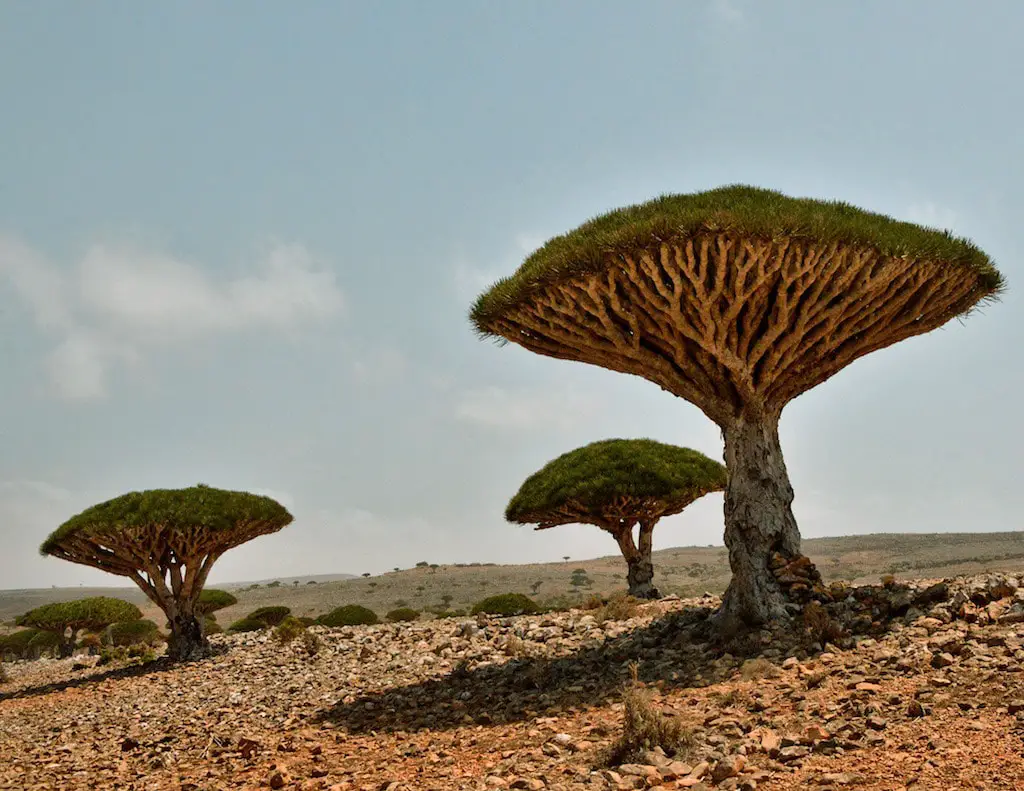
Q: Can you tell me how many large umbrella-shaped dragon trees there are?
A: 3